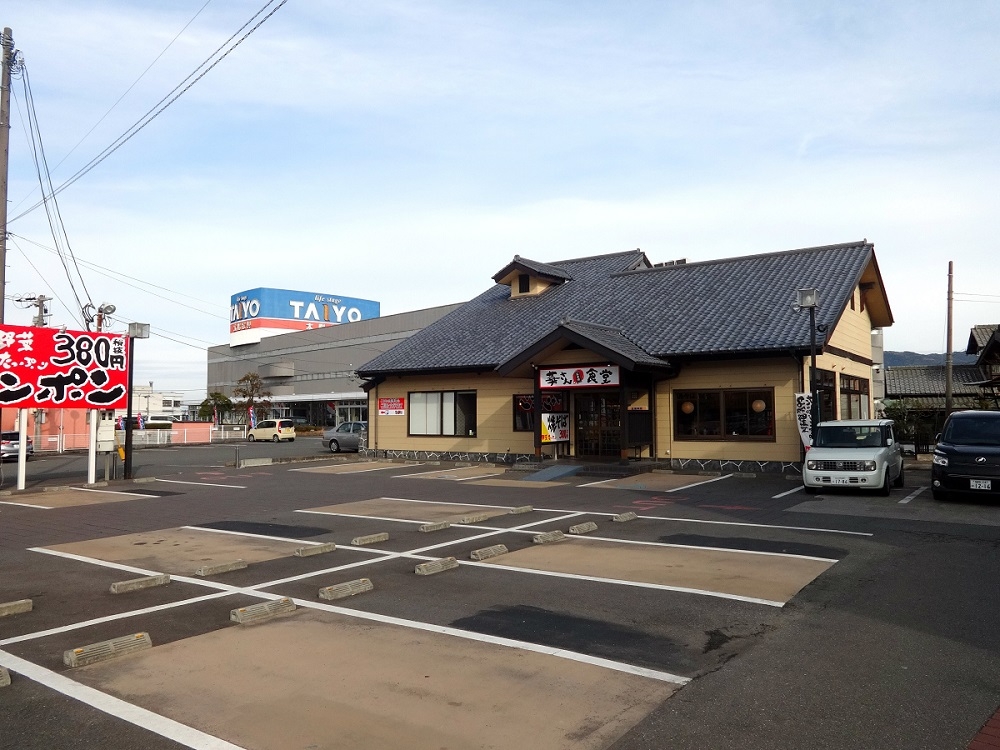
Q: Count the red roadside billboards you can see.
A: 1